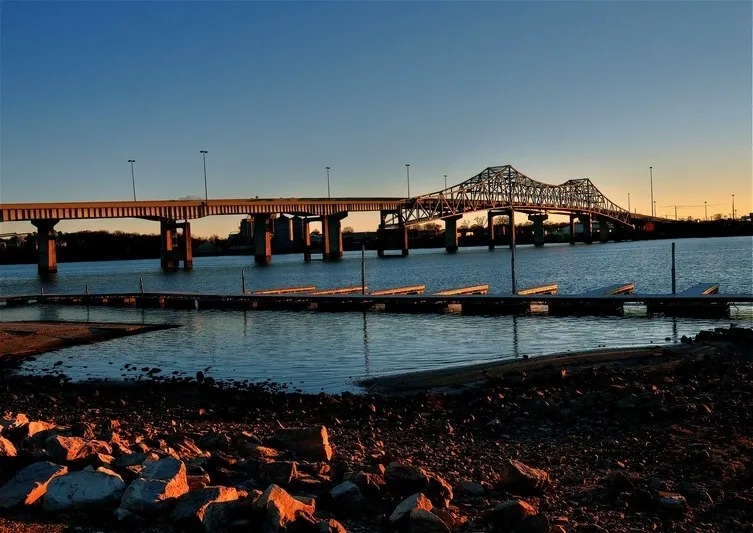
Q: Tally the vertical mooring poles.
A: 7